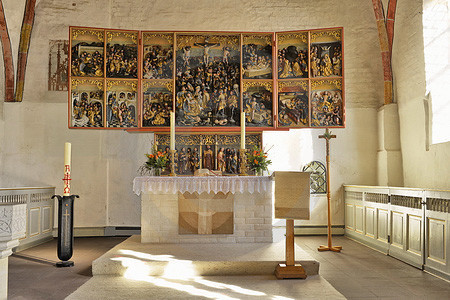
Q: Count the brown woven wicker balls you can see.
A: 0